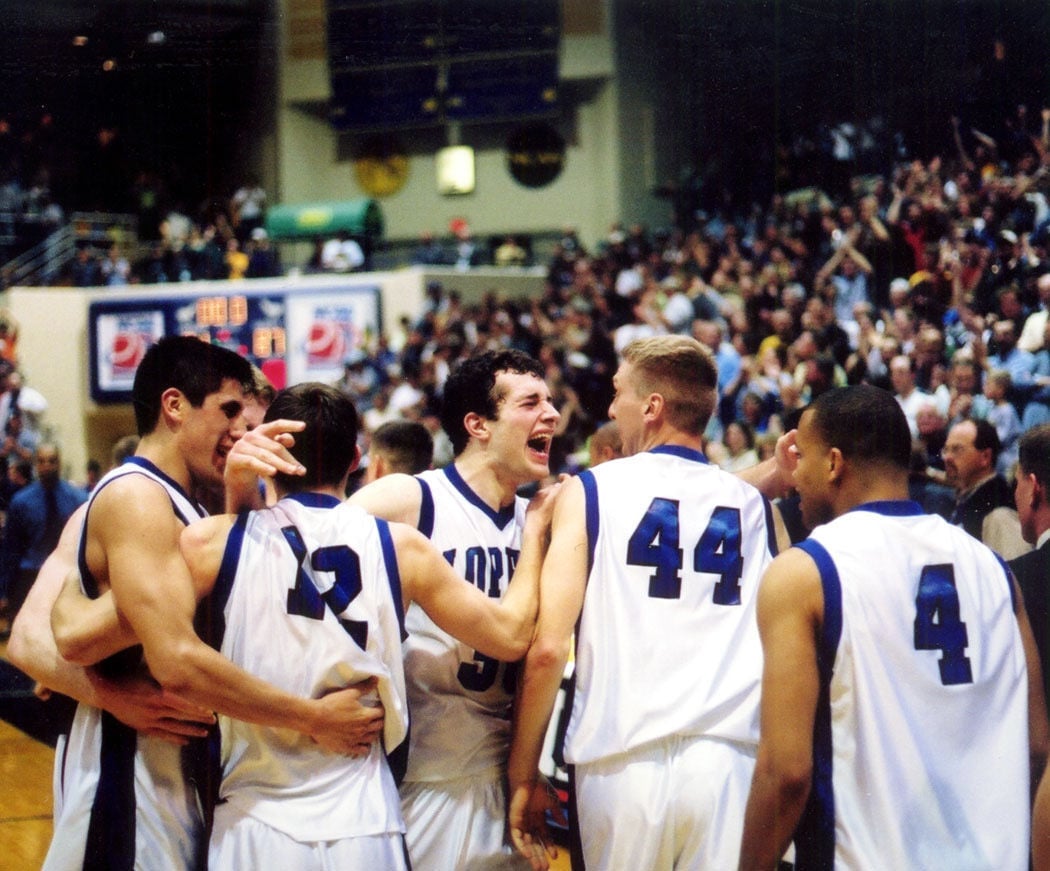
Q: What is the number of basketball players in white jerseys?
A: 5